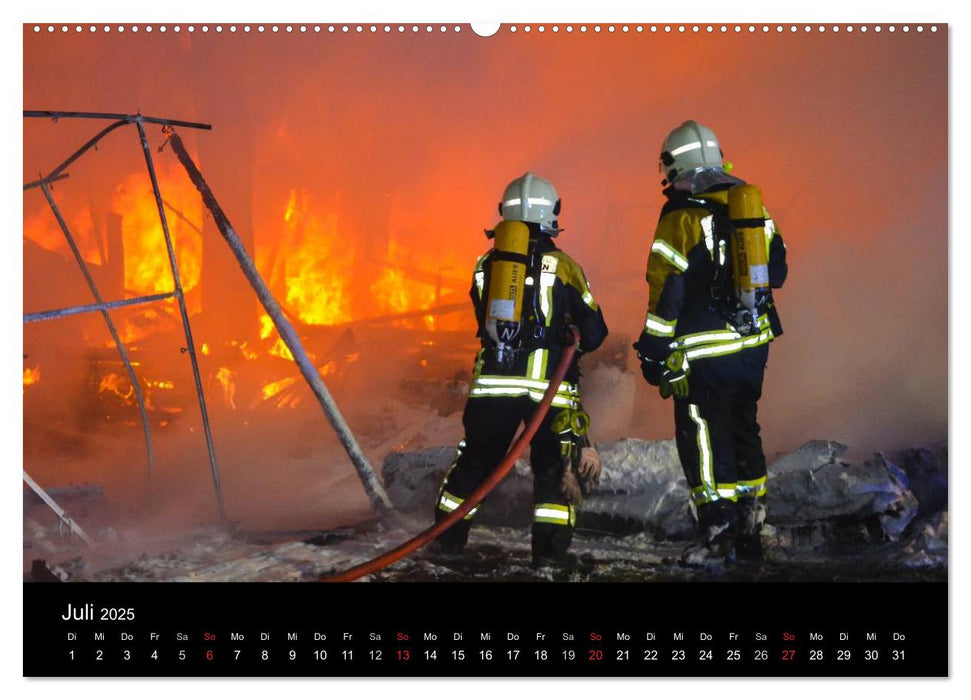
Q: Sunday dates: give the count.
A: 4